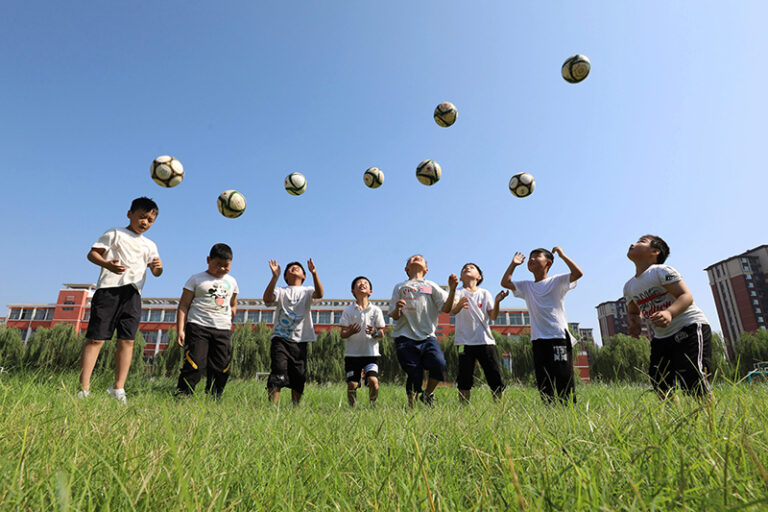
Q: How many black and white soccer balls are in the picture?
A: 8